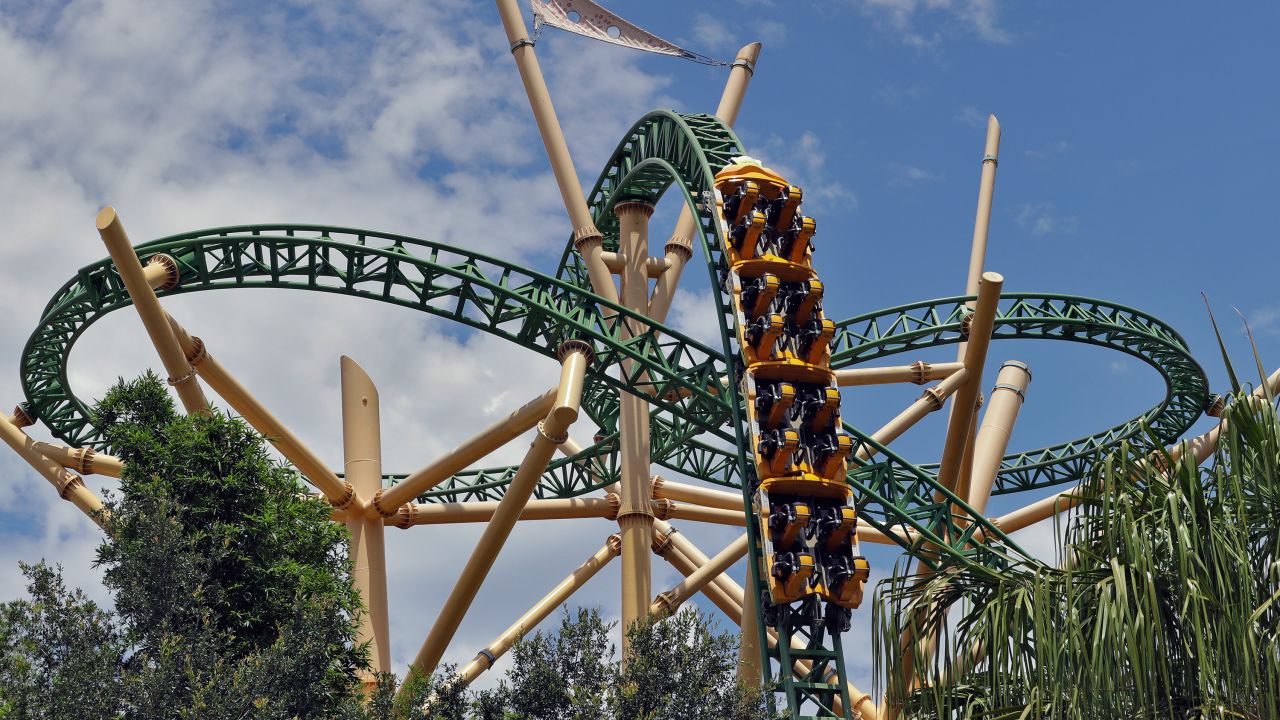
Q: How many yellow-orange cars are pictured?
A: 4